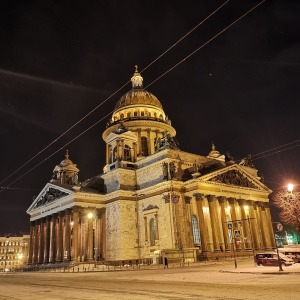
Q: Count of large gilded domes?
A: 1